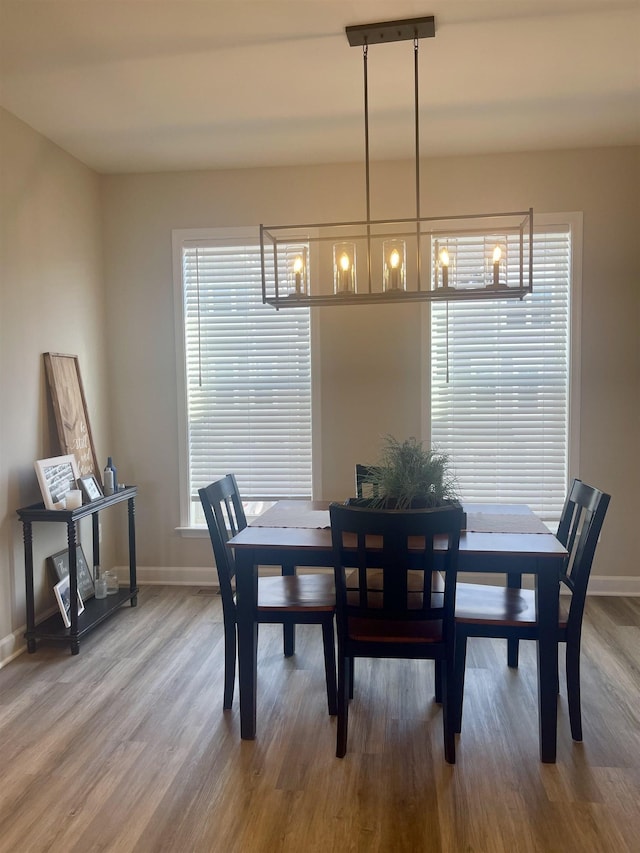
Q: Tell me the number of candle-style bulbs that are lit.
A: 5